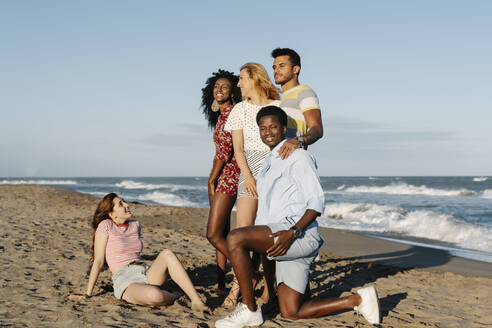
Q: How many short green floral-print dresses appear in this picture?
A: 0